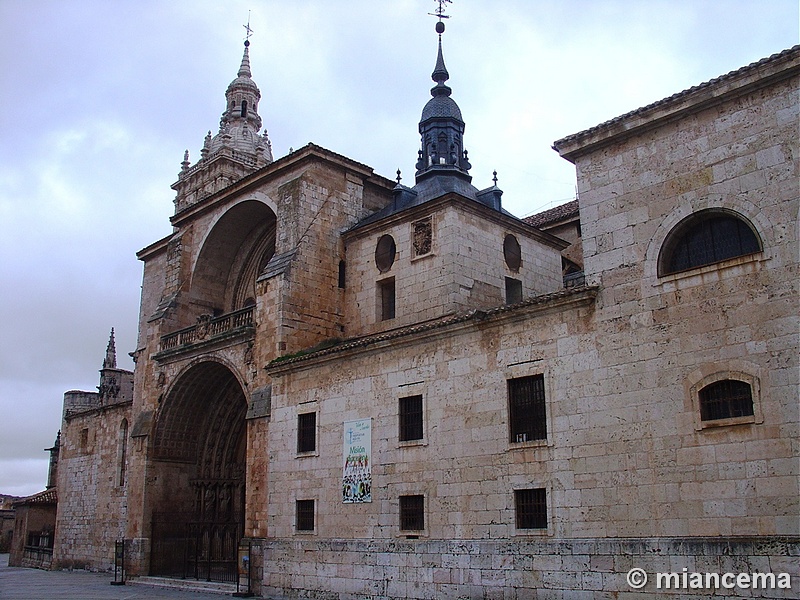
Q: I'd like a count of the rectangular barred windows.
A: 6